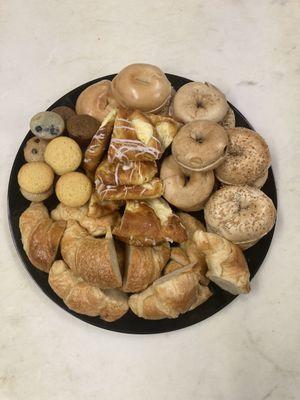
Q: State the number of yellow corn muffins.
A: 3